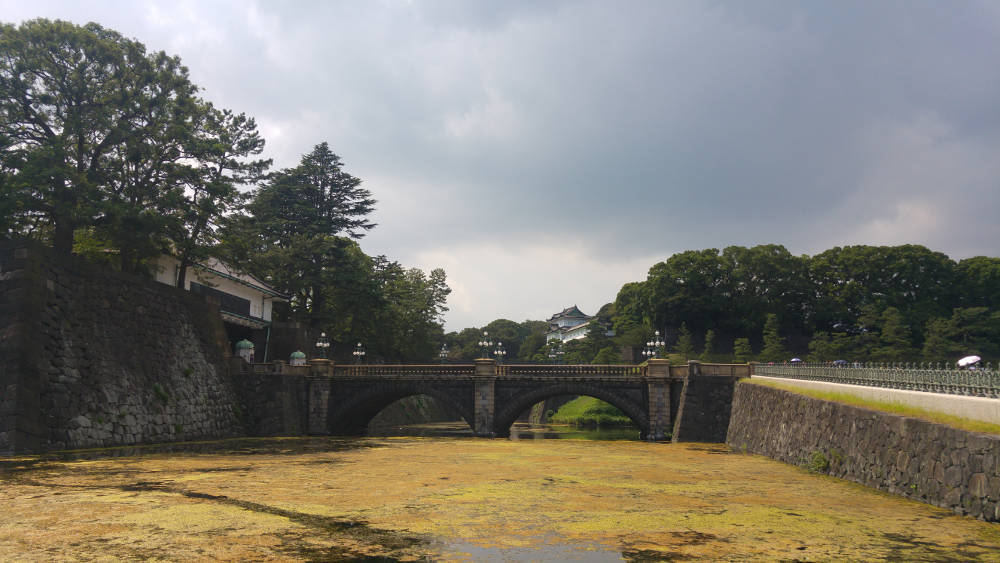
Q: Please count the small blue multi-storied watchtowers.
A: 1